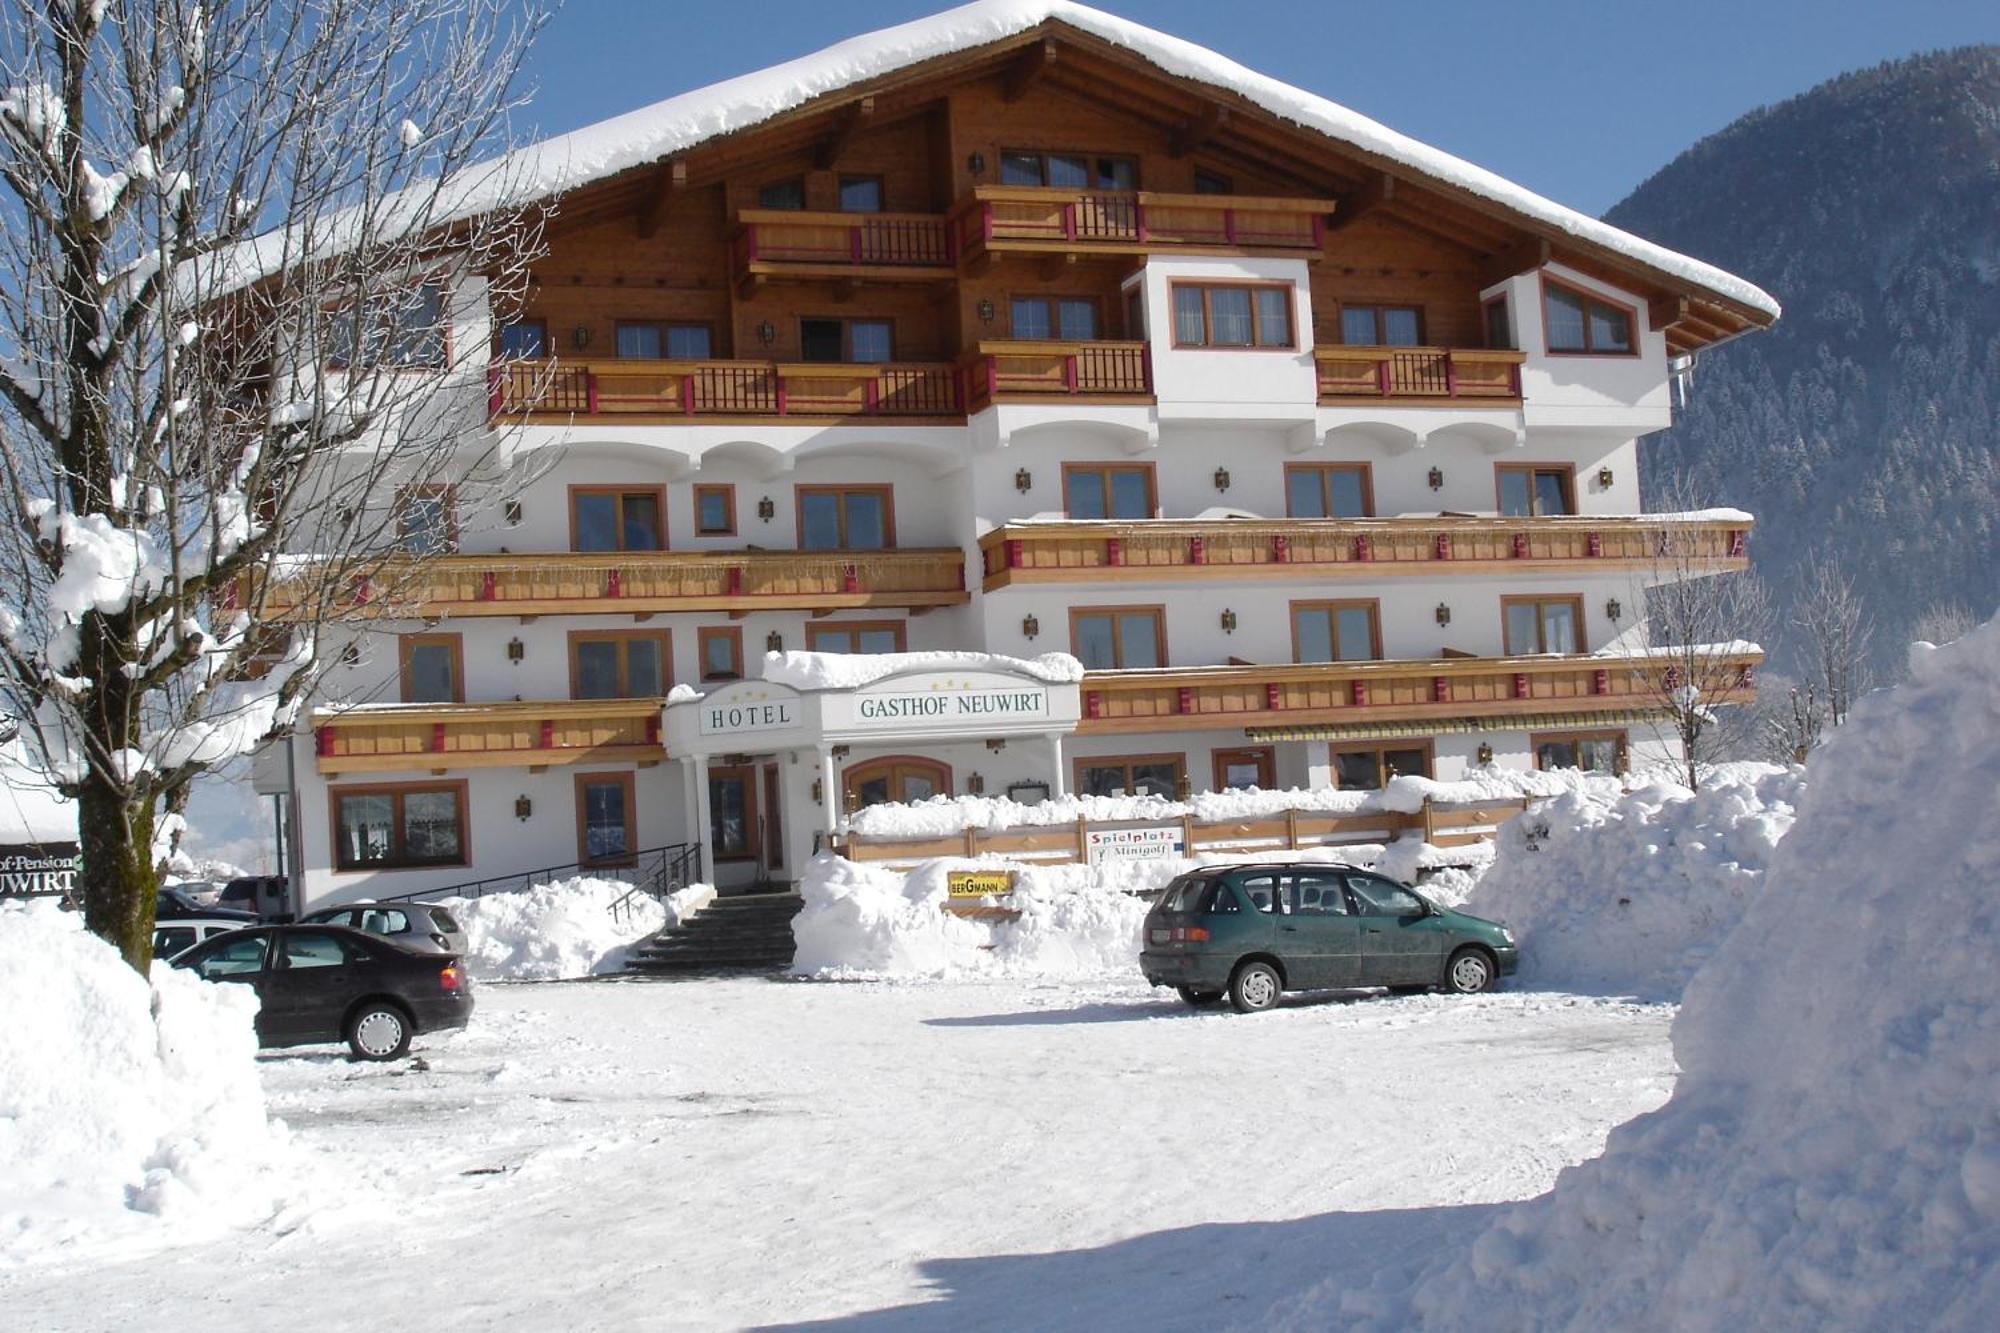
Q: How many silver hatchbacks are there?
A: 1